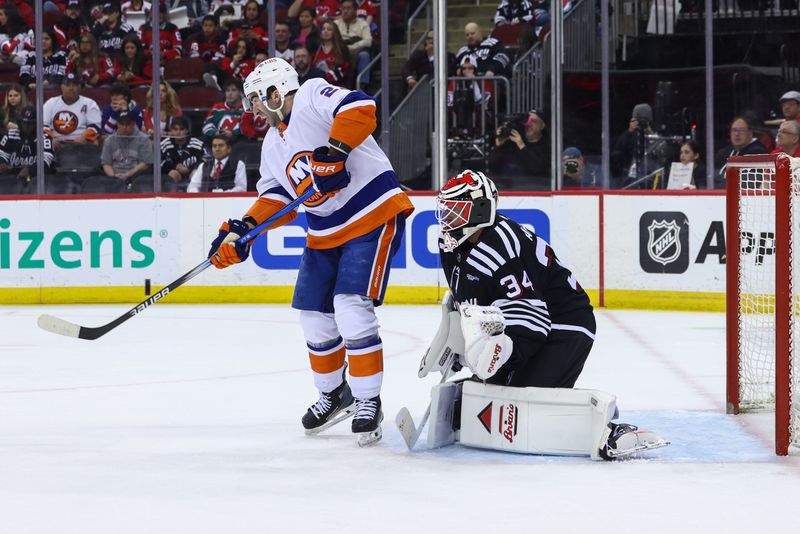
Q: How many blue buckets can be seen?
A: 0